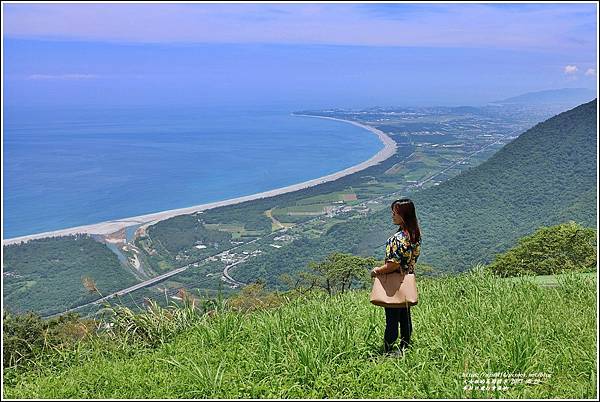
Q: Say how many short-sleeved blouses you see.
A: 1